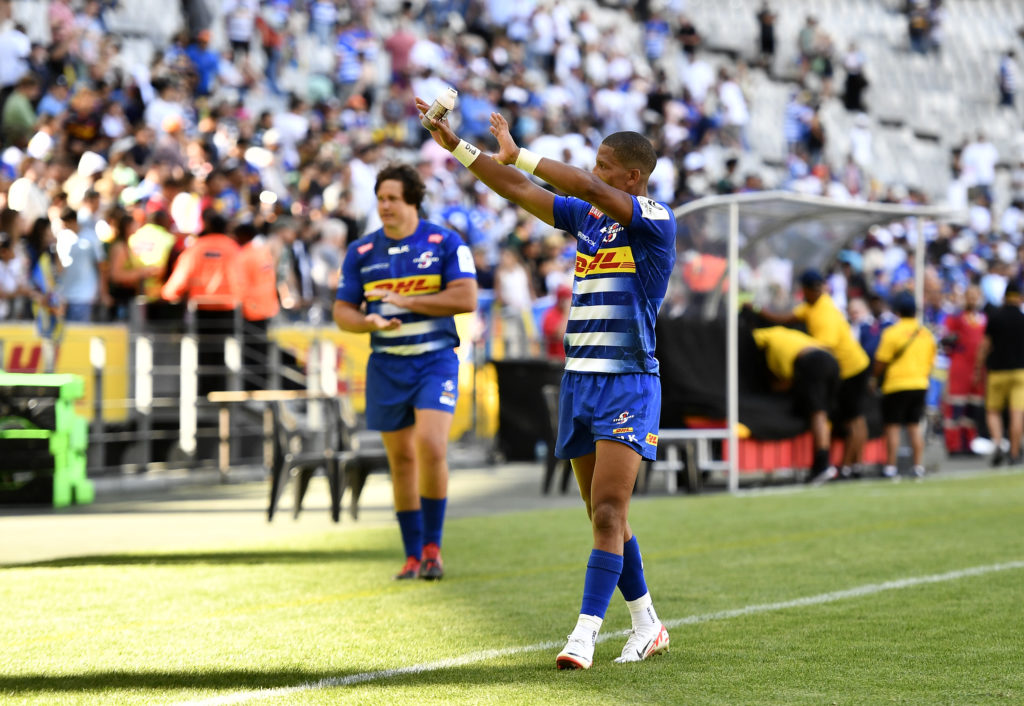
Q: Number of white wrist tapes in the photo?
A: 2